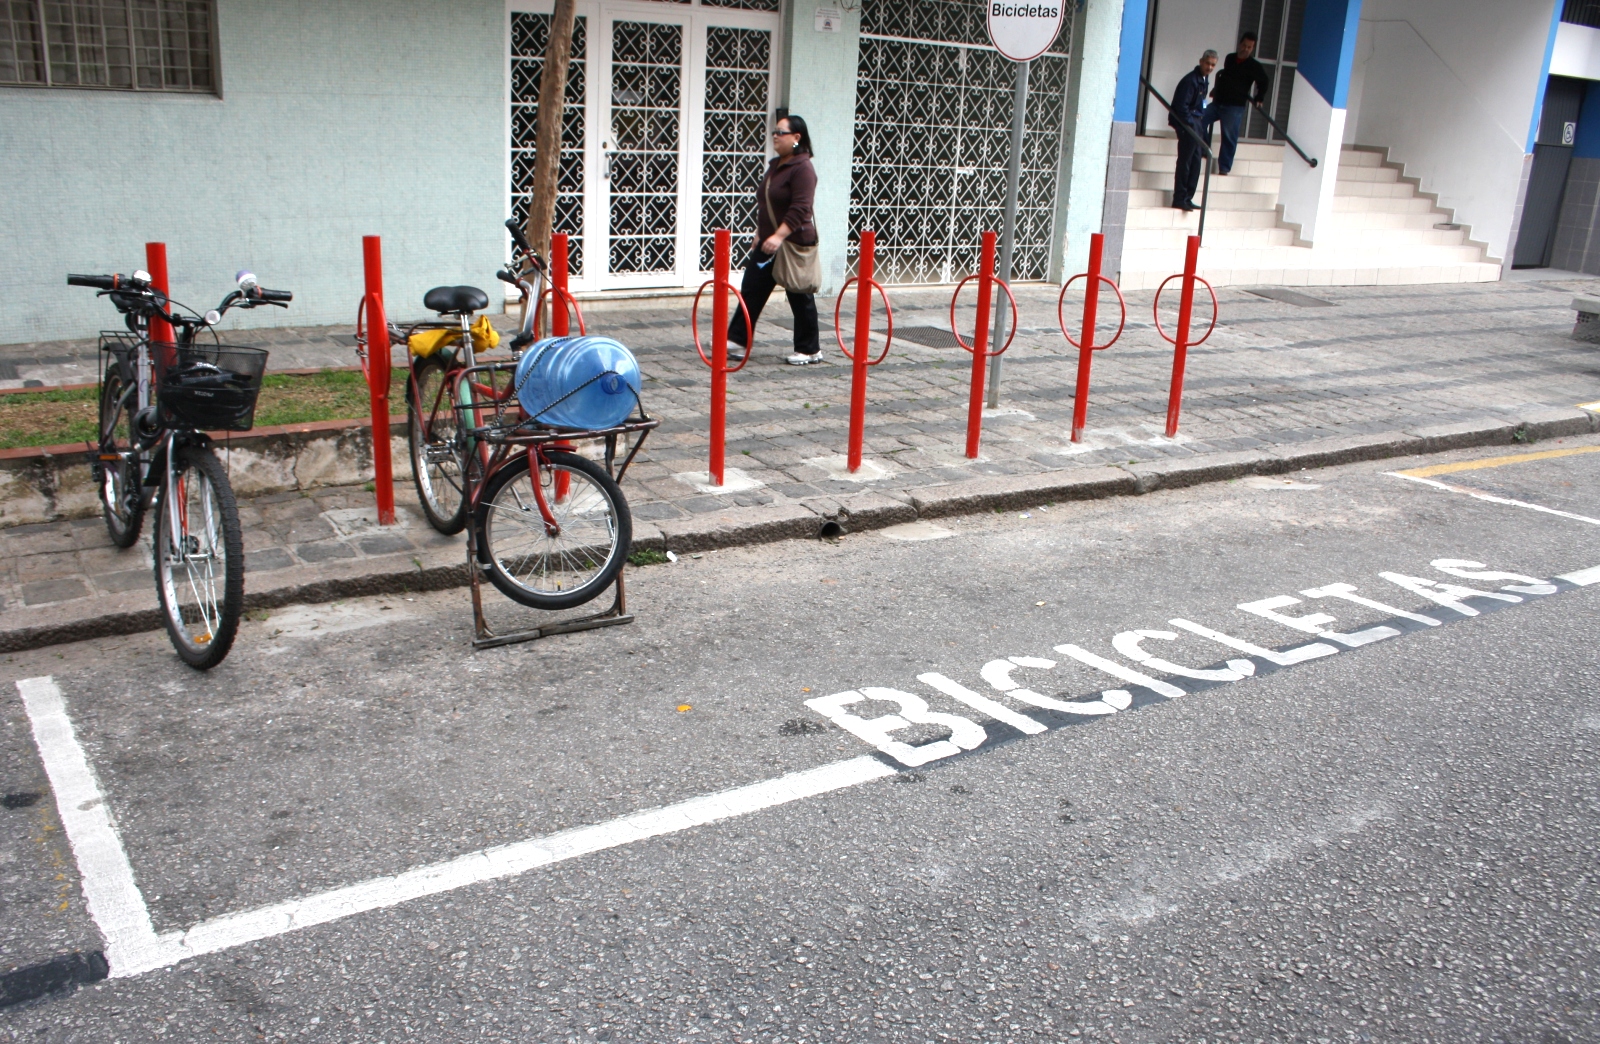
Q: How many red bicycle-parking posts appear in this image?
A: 8